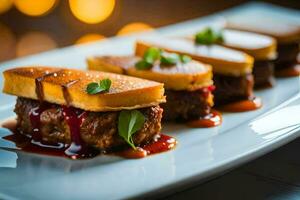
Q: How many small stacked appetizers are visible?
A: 5